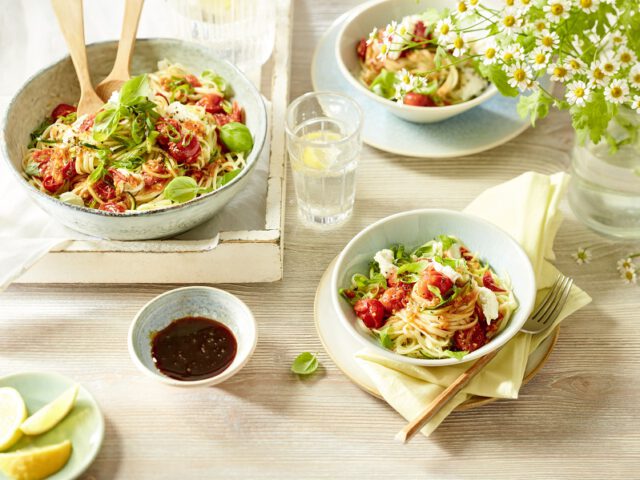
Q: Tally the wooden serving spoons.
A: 2